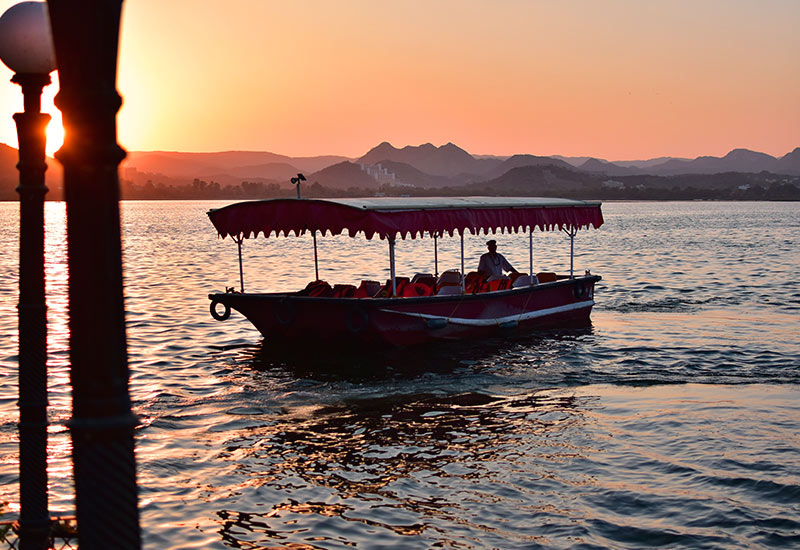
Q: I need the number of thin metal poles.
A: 7